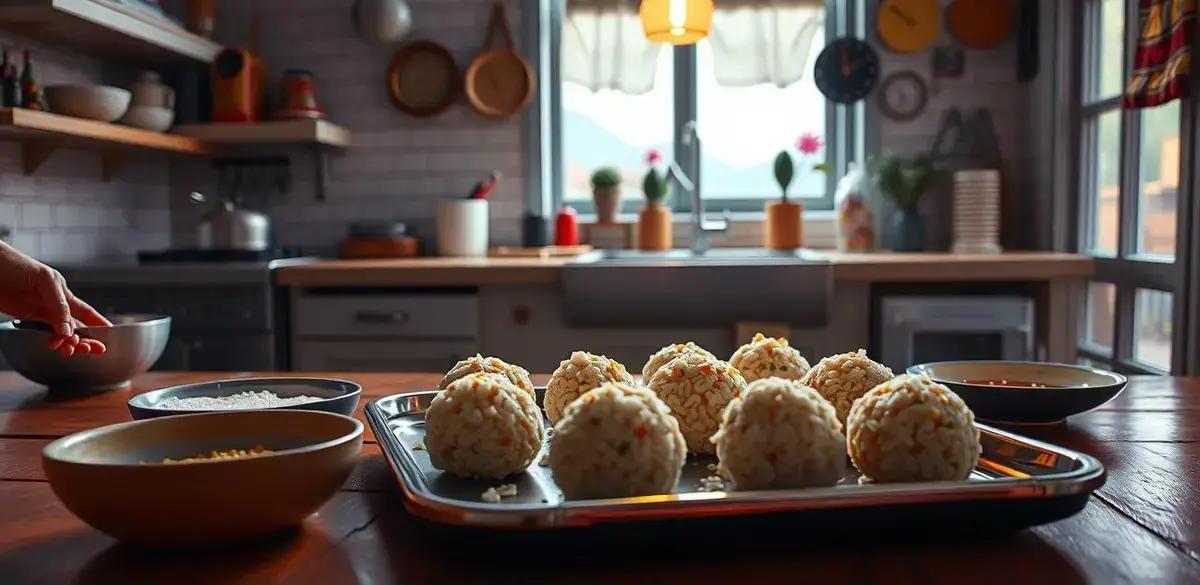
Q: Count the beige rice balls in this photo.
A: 10